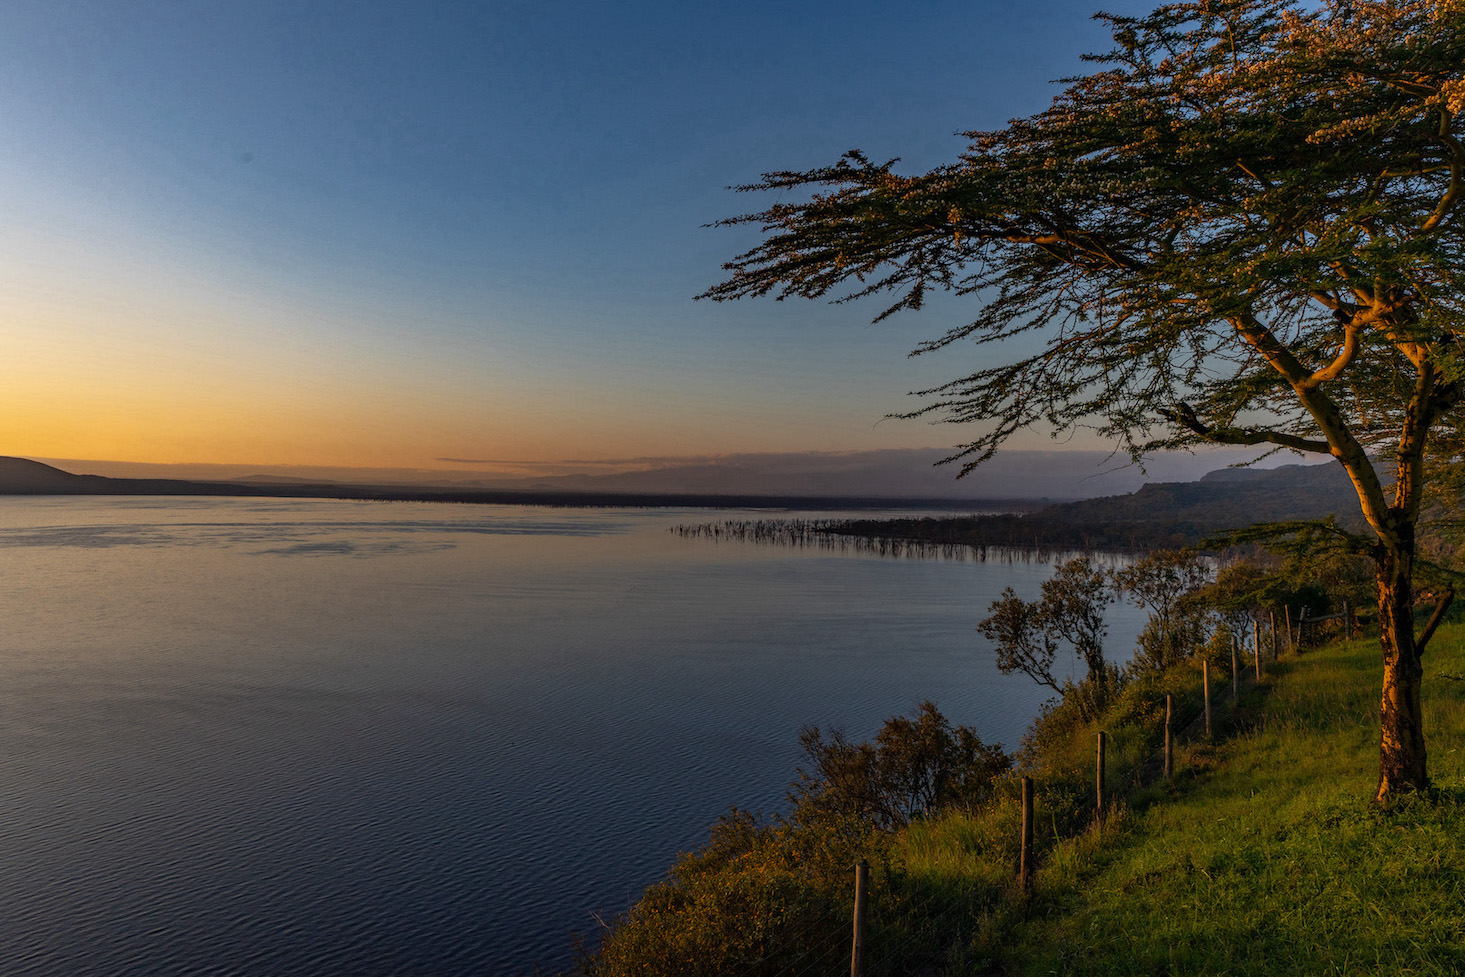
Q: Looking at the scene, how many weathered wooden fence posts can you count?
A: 11